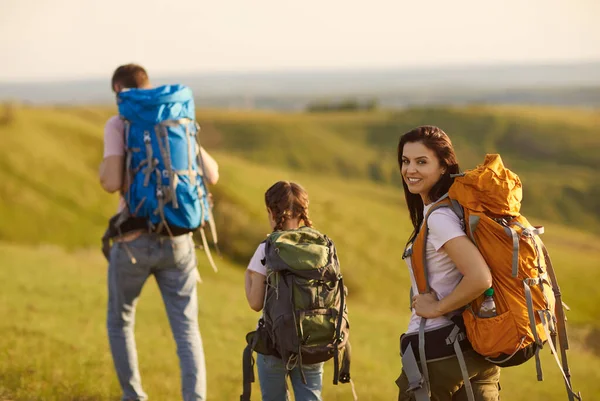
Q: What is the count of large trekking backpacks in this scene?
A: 3